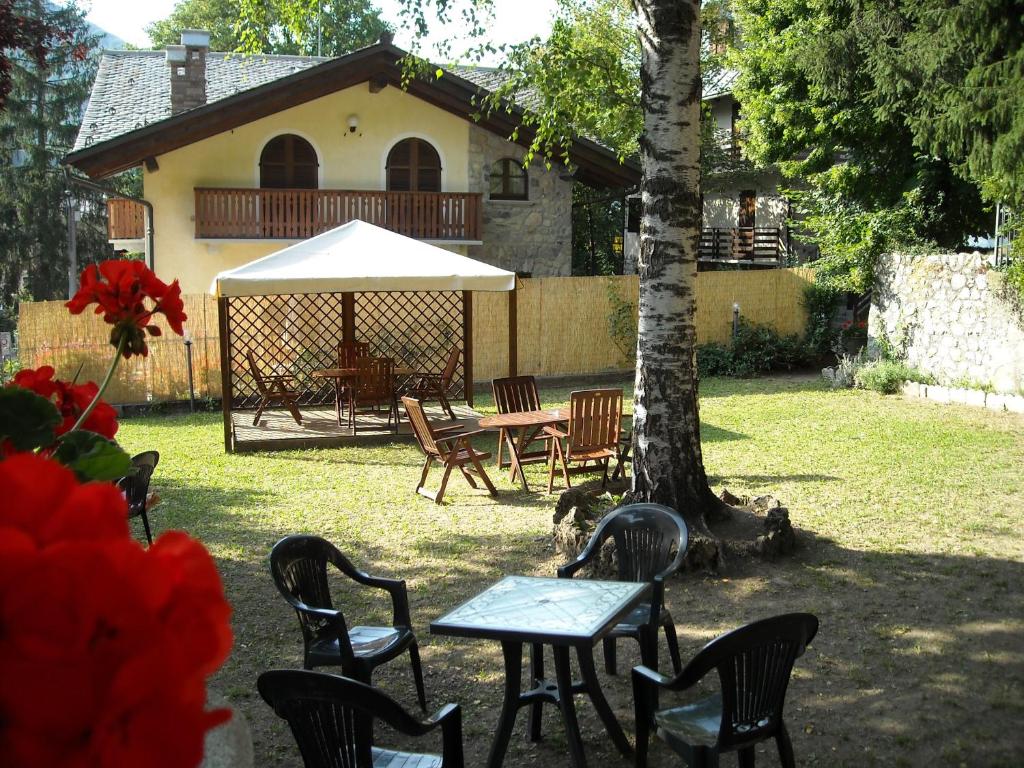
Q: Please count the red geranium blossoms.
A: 3